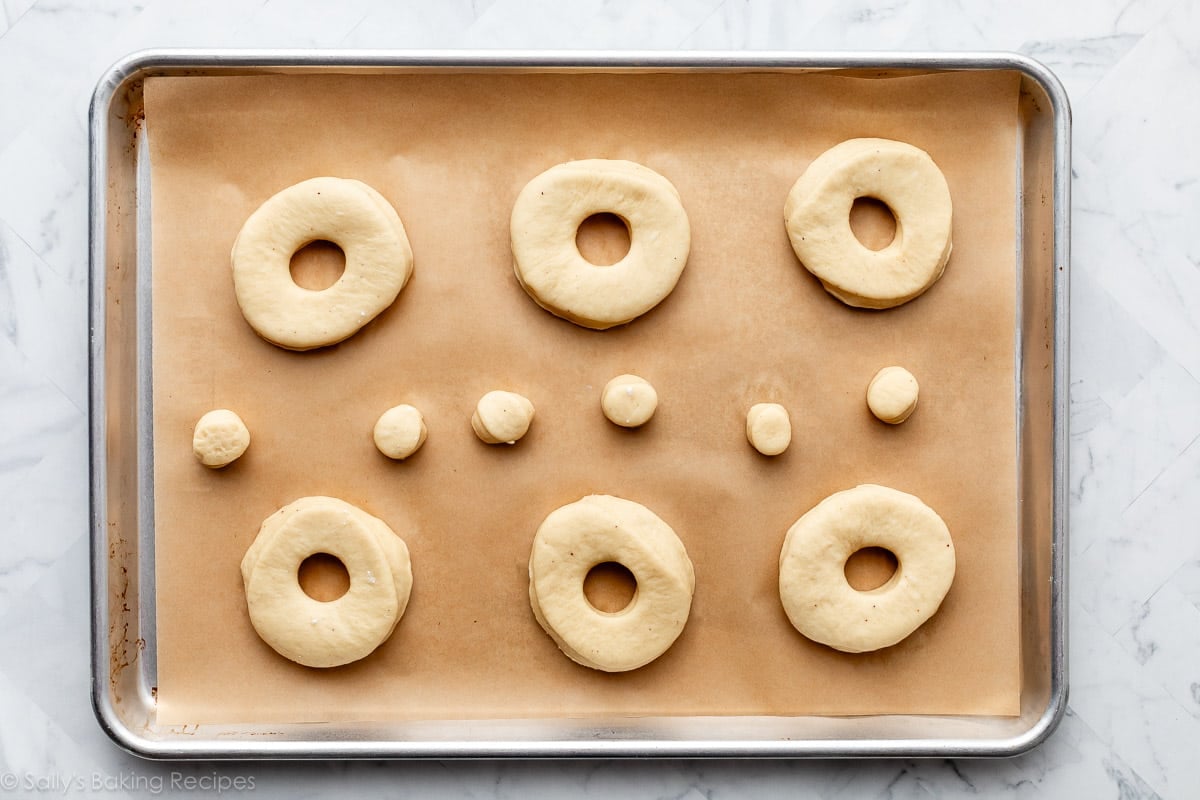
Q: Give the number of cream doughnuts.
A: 6